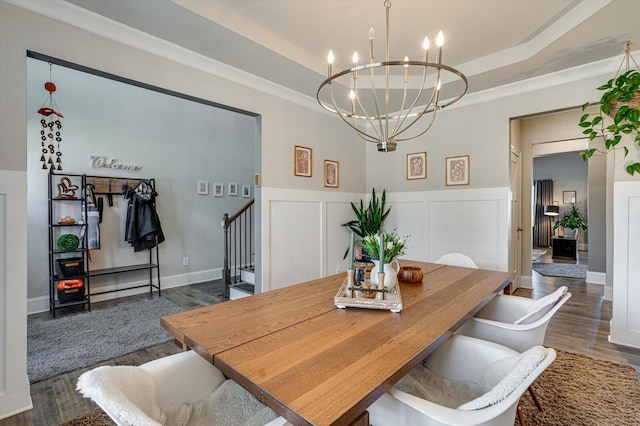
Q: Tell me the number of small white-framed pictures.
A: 4